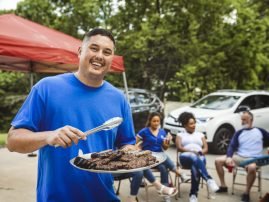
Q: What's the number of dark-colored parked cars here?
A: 1